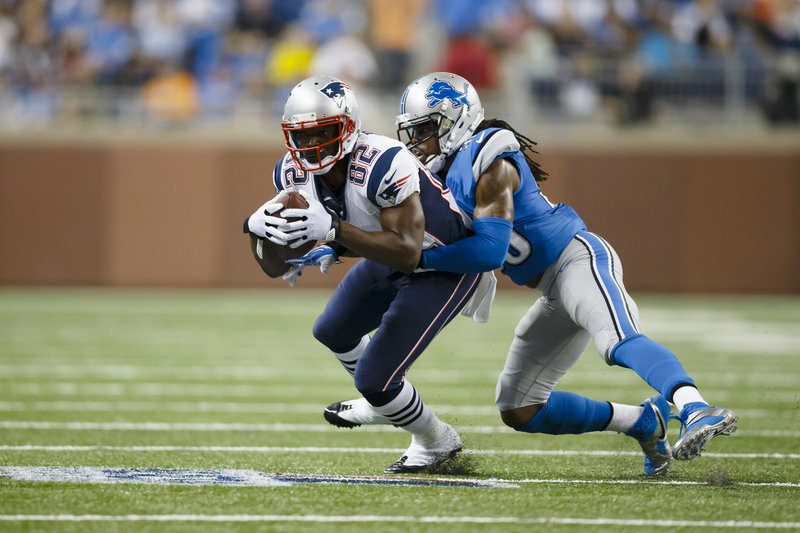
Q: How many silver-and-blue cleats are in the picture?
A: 2